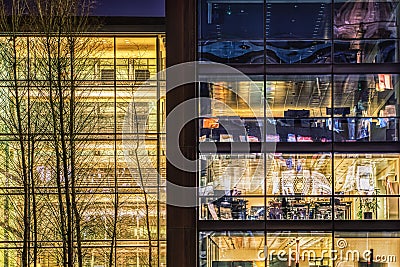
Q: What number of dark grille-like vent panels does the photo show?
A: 2